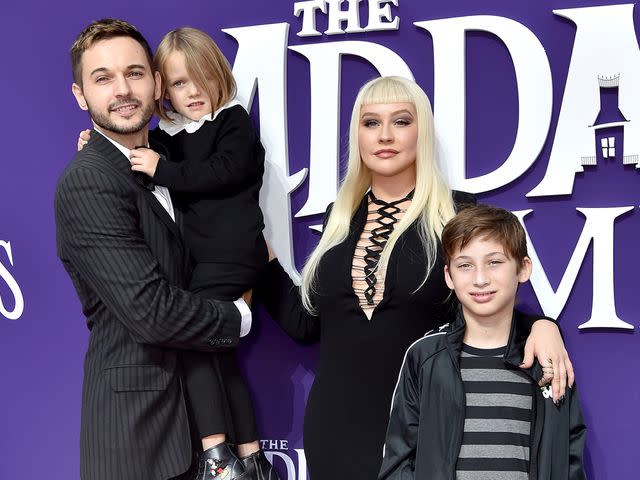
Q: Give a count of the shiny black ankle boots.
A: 2